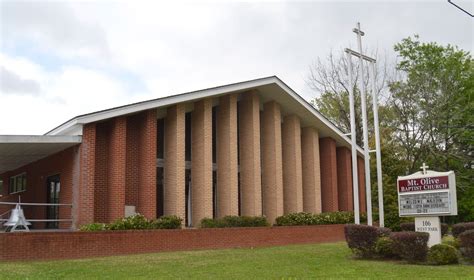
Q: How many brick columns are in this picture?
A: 13